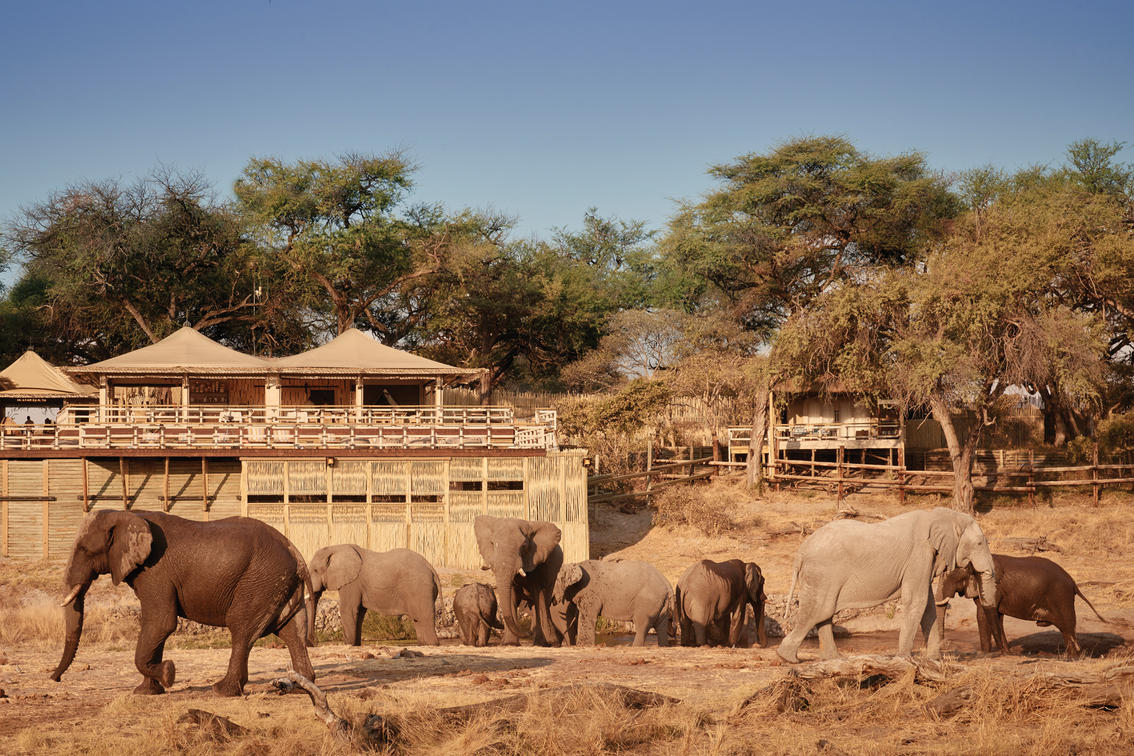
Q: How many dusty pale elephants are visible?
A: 1